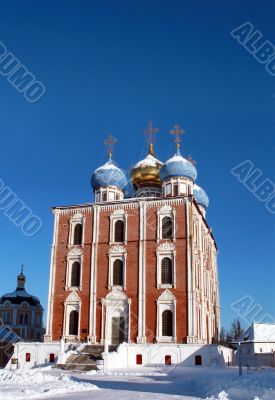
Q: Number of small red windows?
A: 5